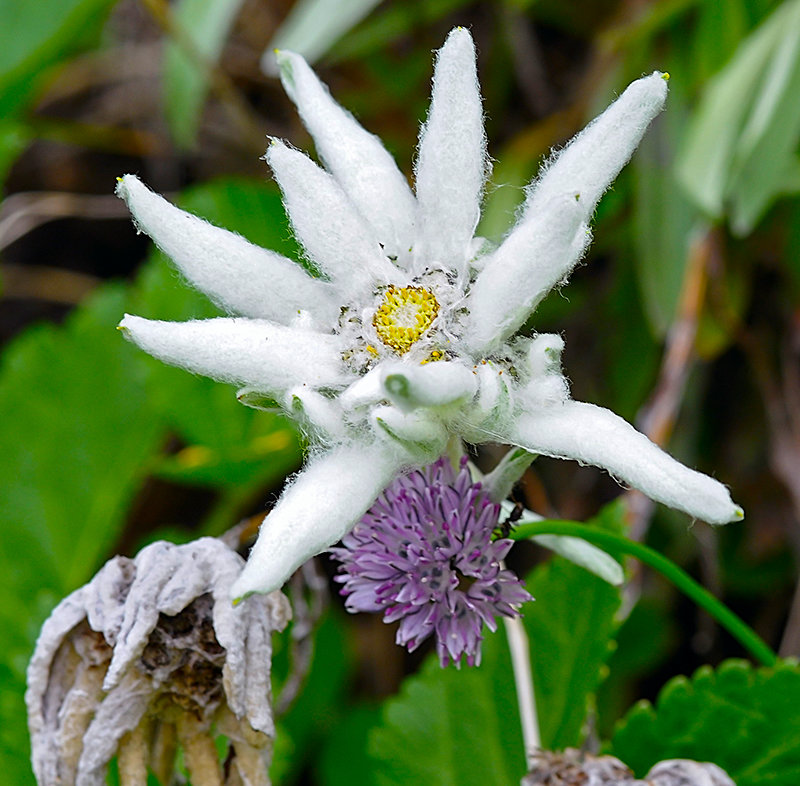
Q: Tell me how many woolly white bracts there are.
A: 9